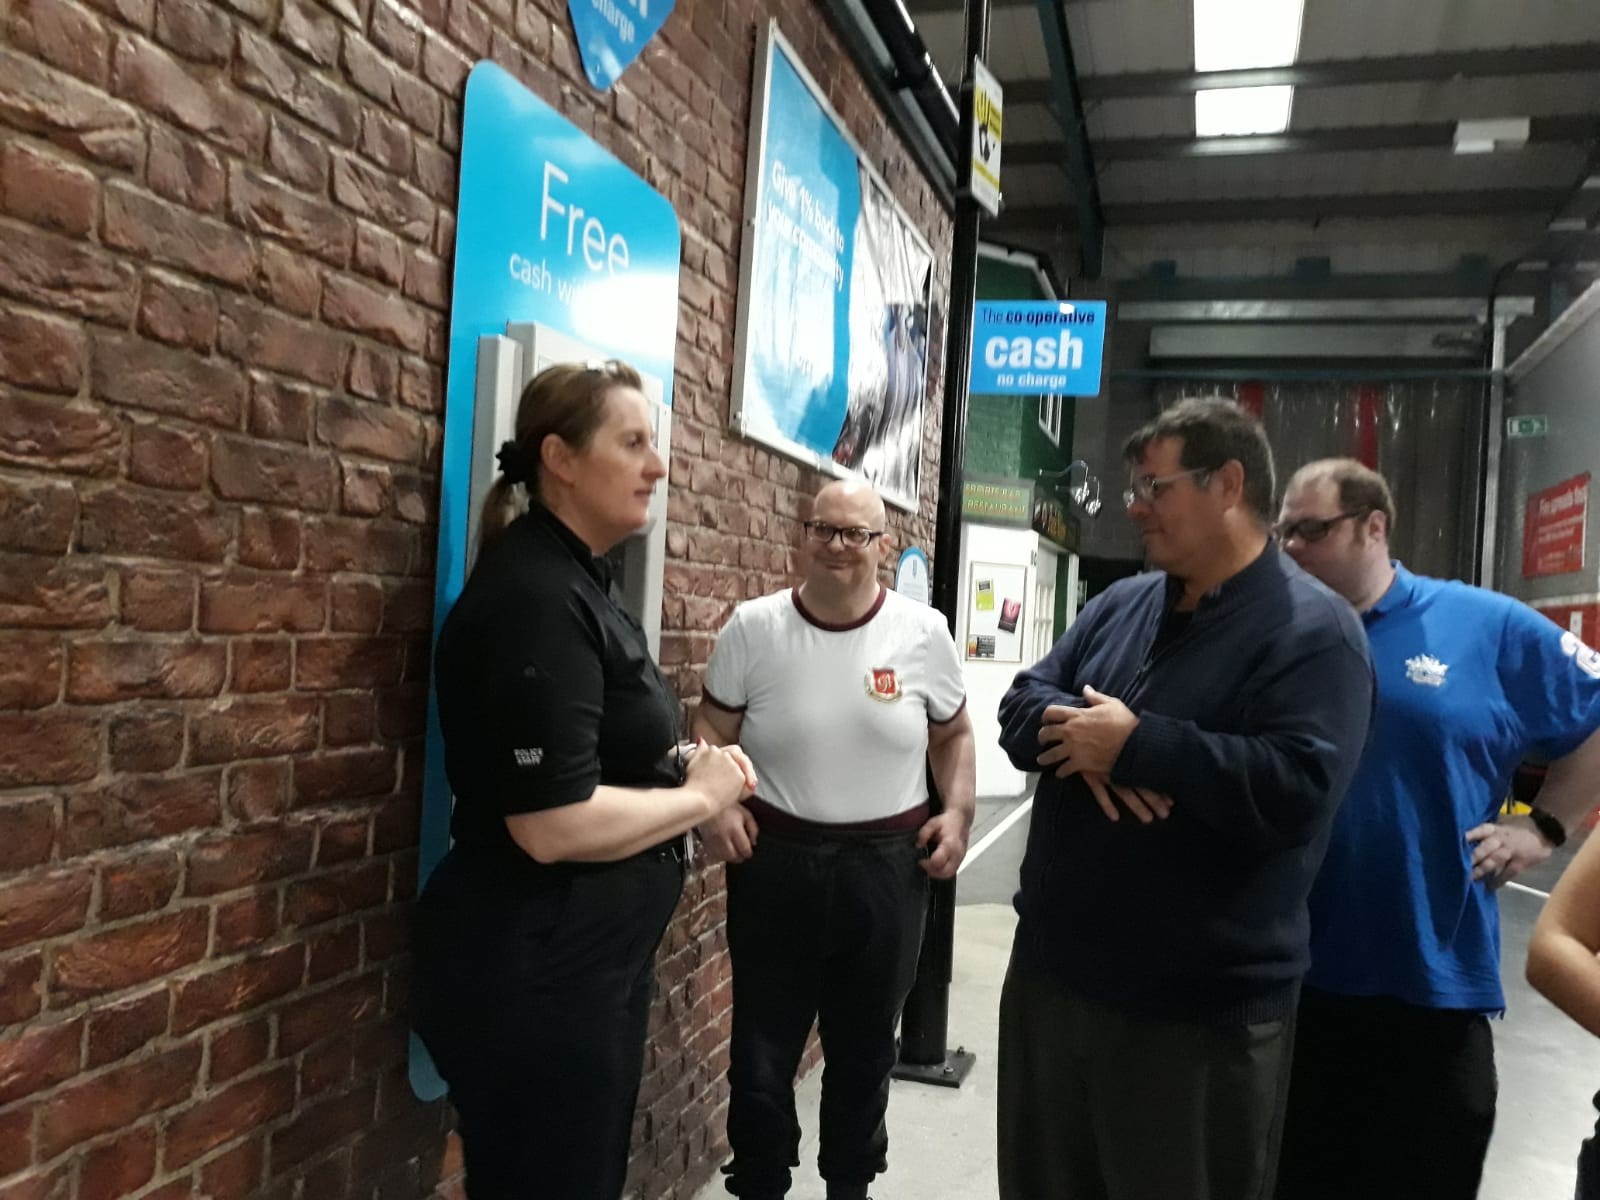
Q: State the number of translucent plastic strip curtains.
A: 1